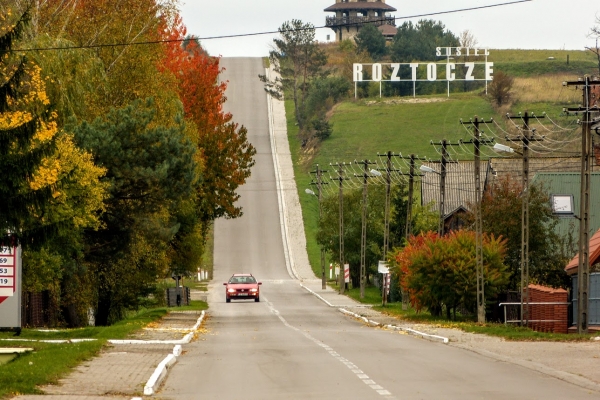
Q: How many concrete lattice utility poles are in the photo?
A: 9